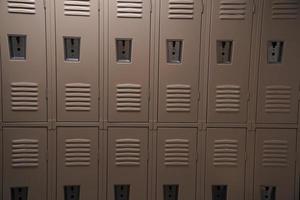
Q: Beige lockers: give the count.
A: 12